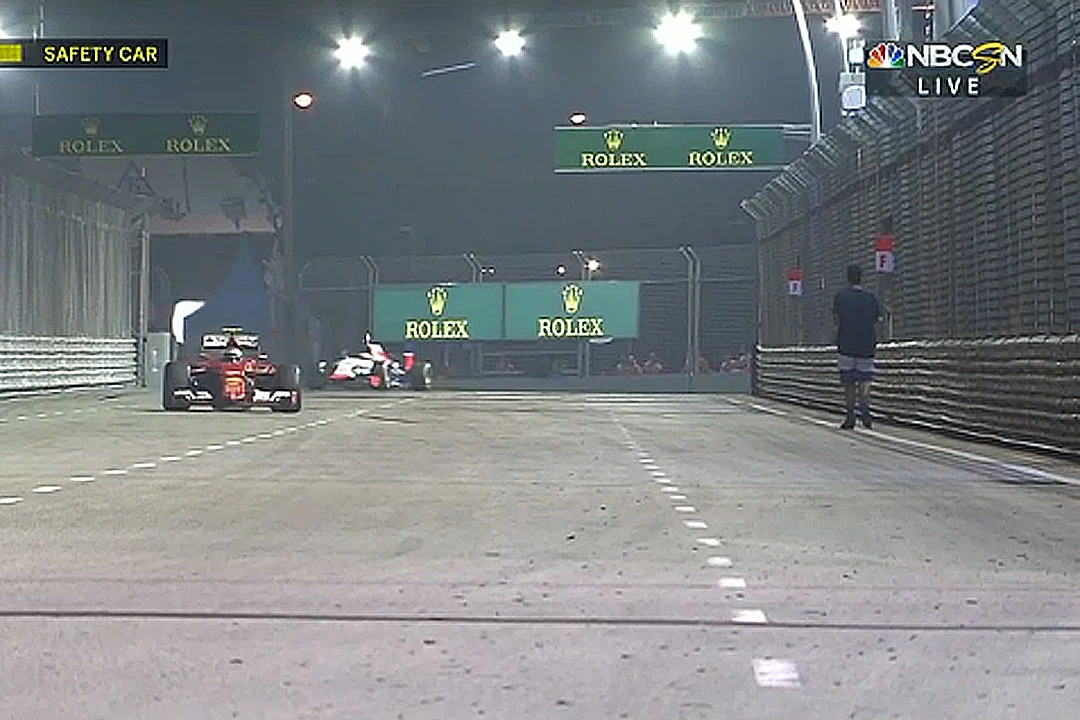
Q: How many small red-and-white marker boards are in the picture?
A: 2